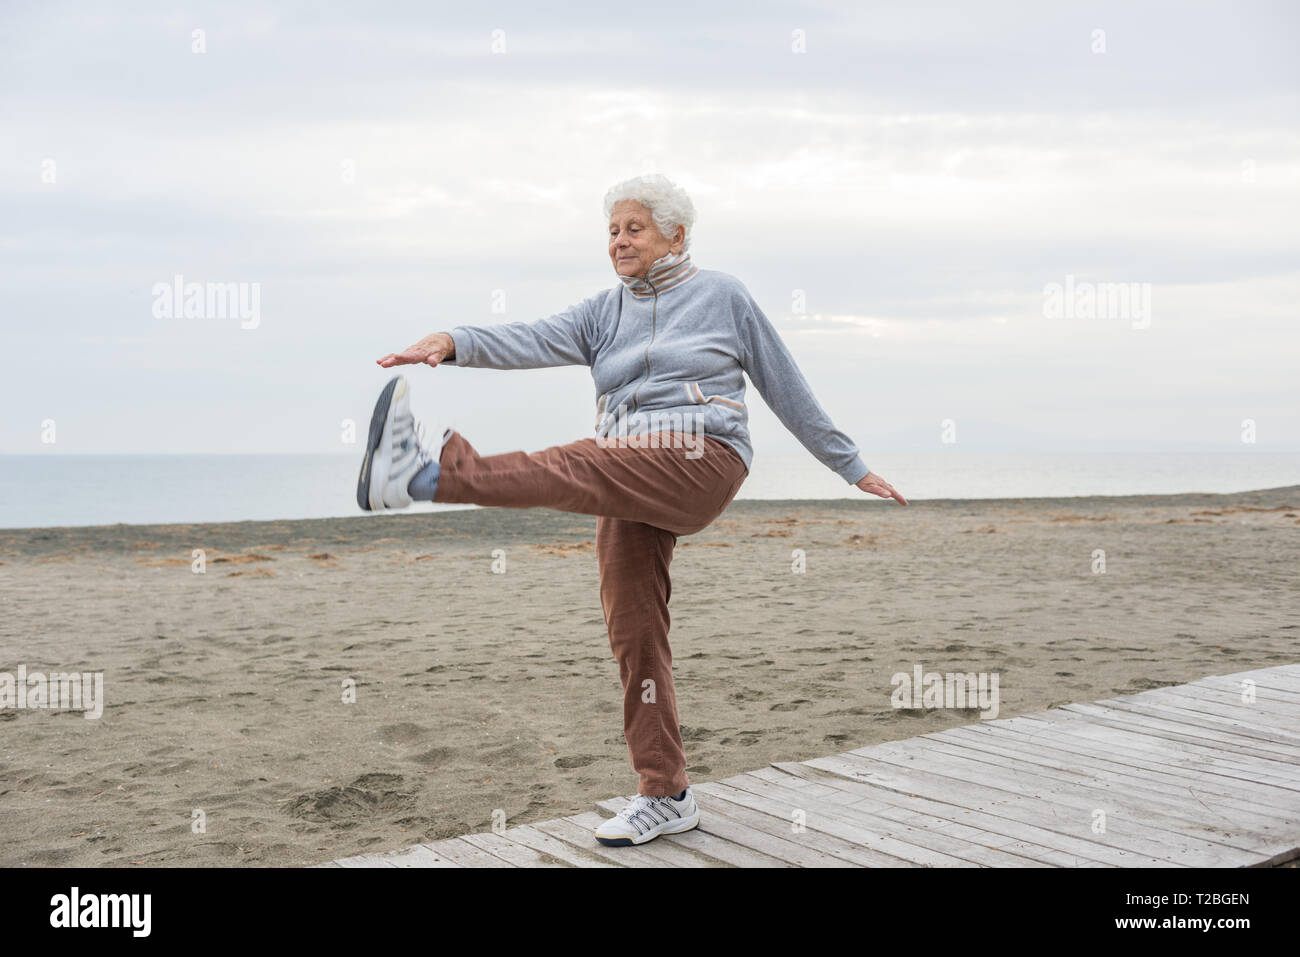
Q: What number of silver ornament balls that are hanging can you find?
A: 0